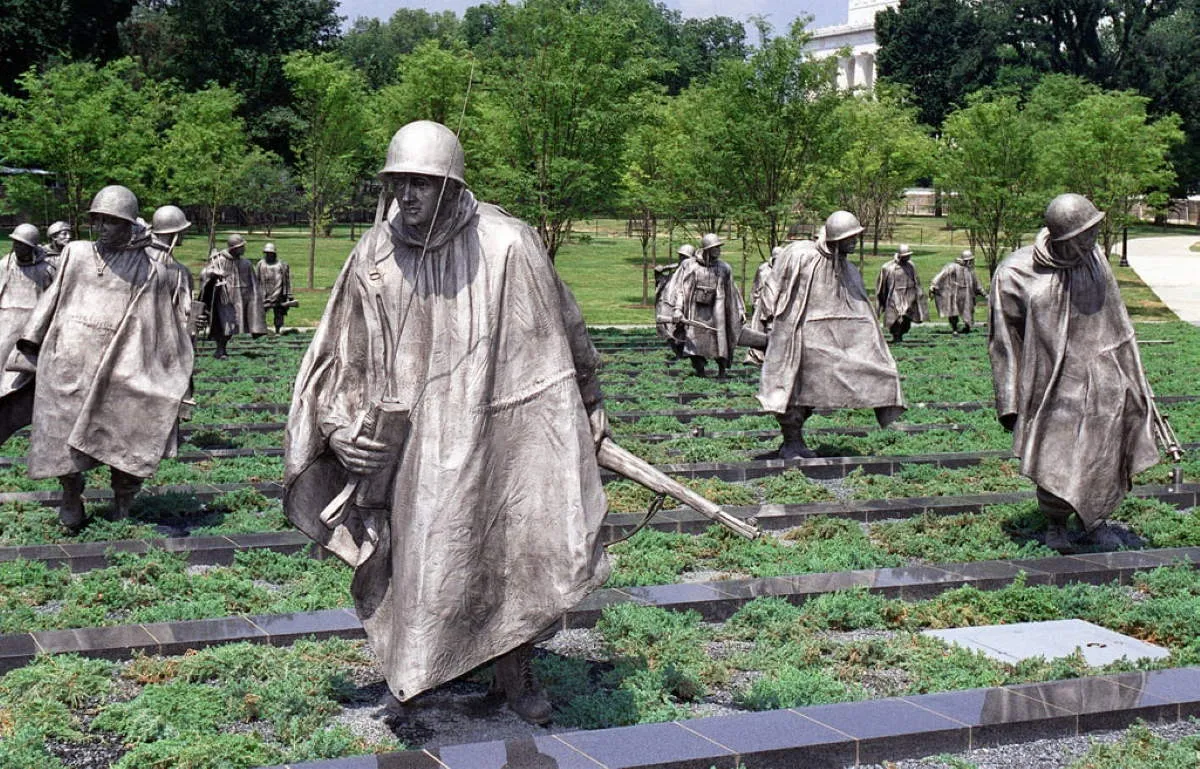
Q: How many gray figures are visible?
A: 14